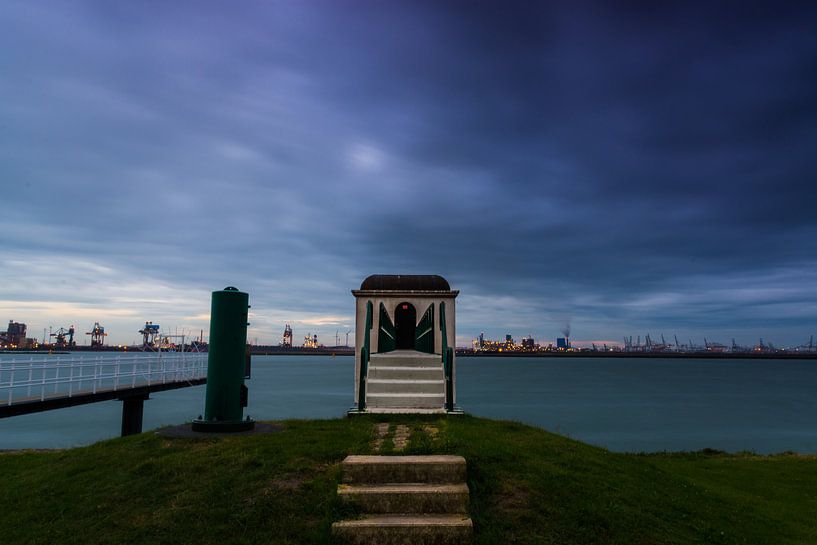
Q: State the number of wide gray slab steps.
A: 3